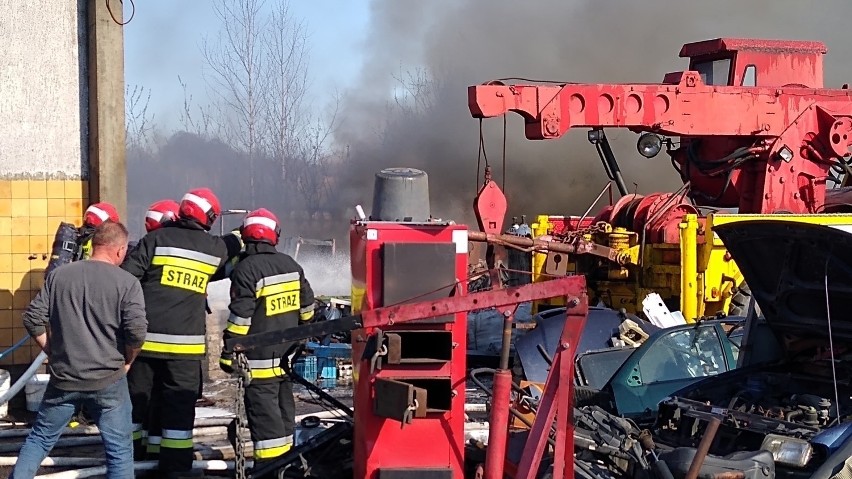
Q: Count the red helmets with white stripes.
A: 4